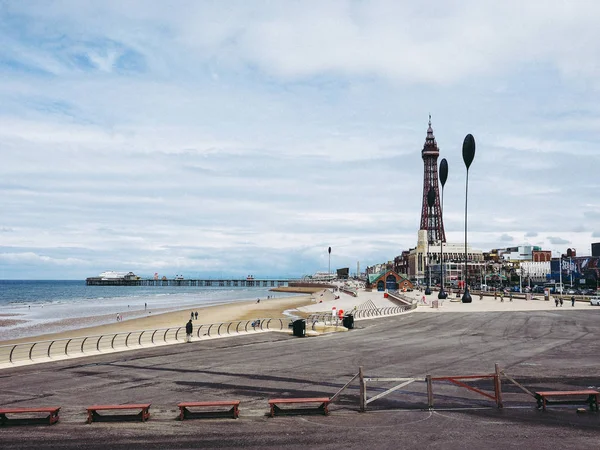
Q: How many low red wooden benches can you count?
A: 5